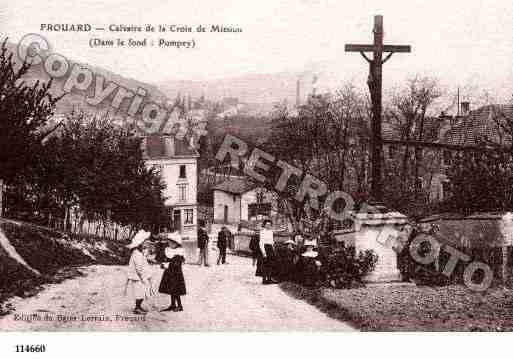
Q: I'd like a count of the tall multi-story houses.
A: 1